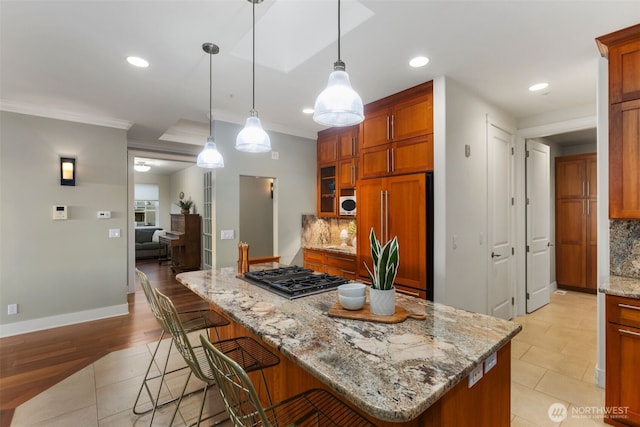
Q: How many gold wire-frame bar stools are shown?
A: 3